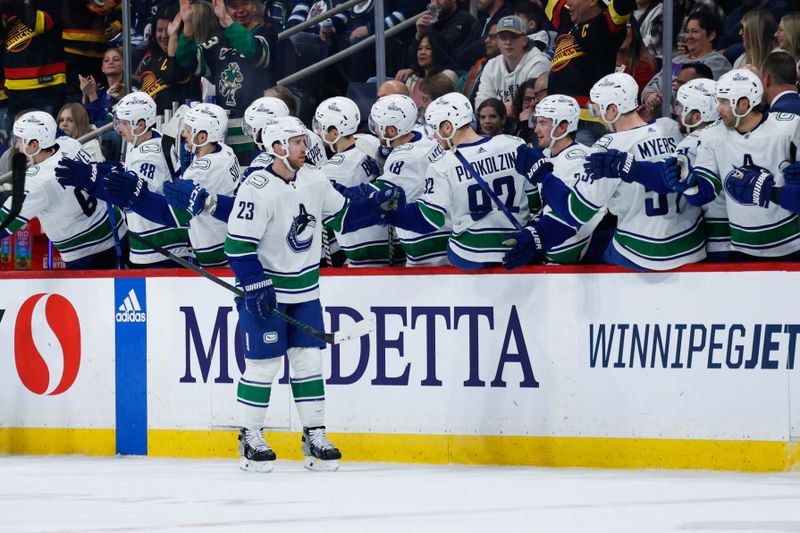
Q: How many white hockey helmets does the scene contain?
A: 12